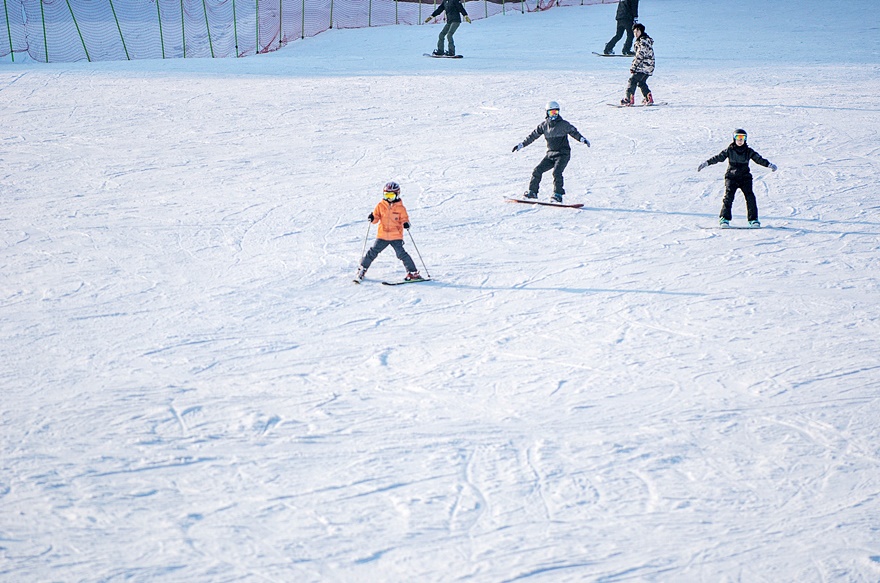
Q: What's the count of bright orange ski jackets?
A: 1